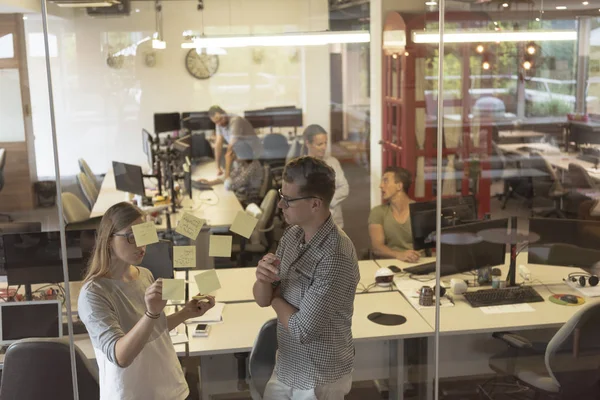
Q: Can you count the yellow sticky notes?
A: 7